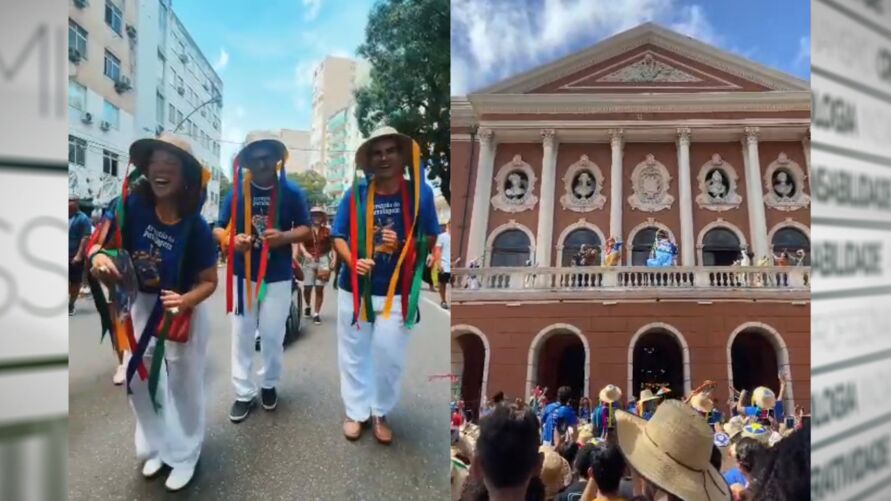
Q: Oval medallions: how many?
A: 5